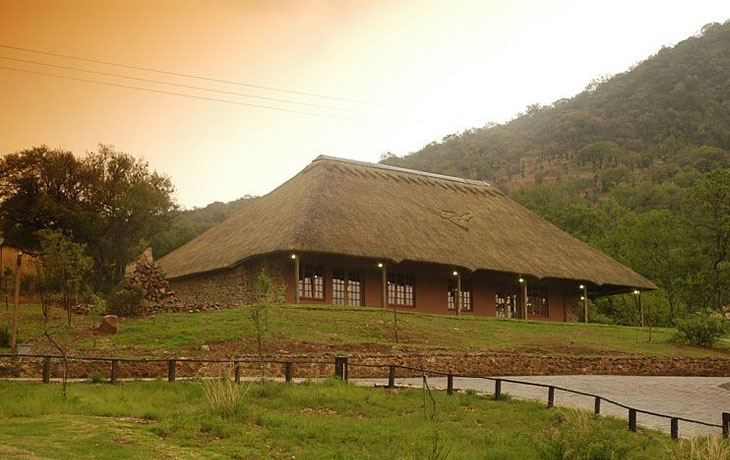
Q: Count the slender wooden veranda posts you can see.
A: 6